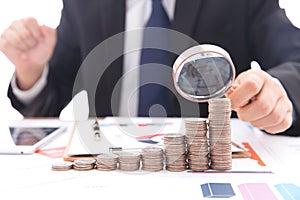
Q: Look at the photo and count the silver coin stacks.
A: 8